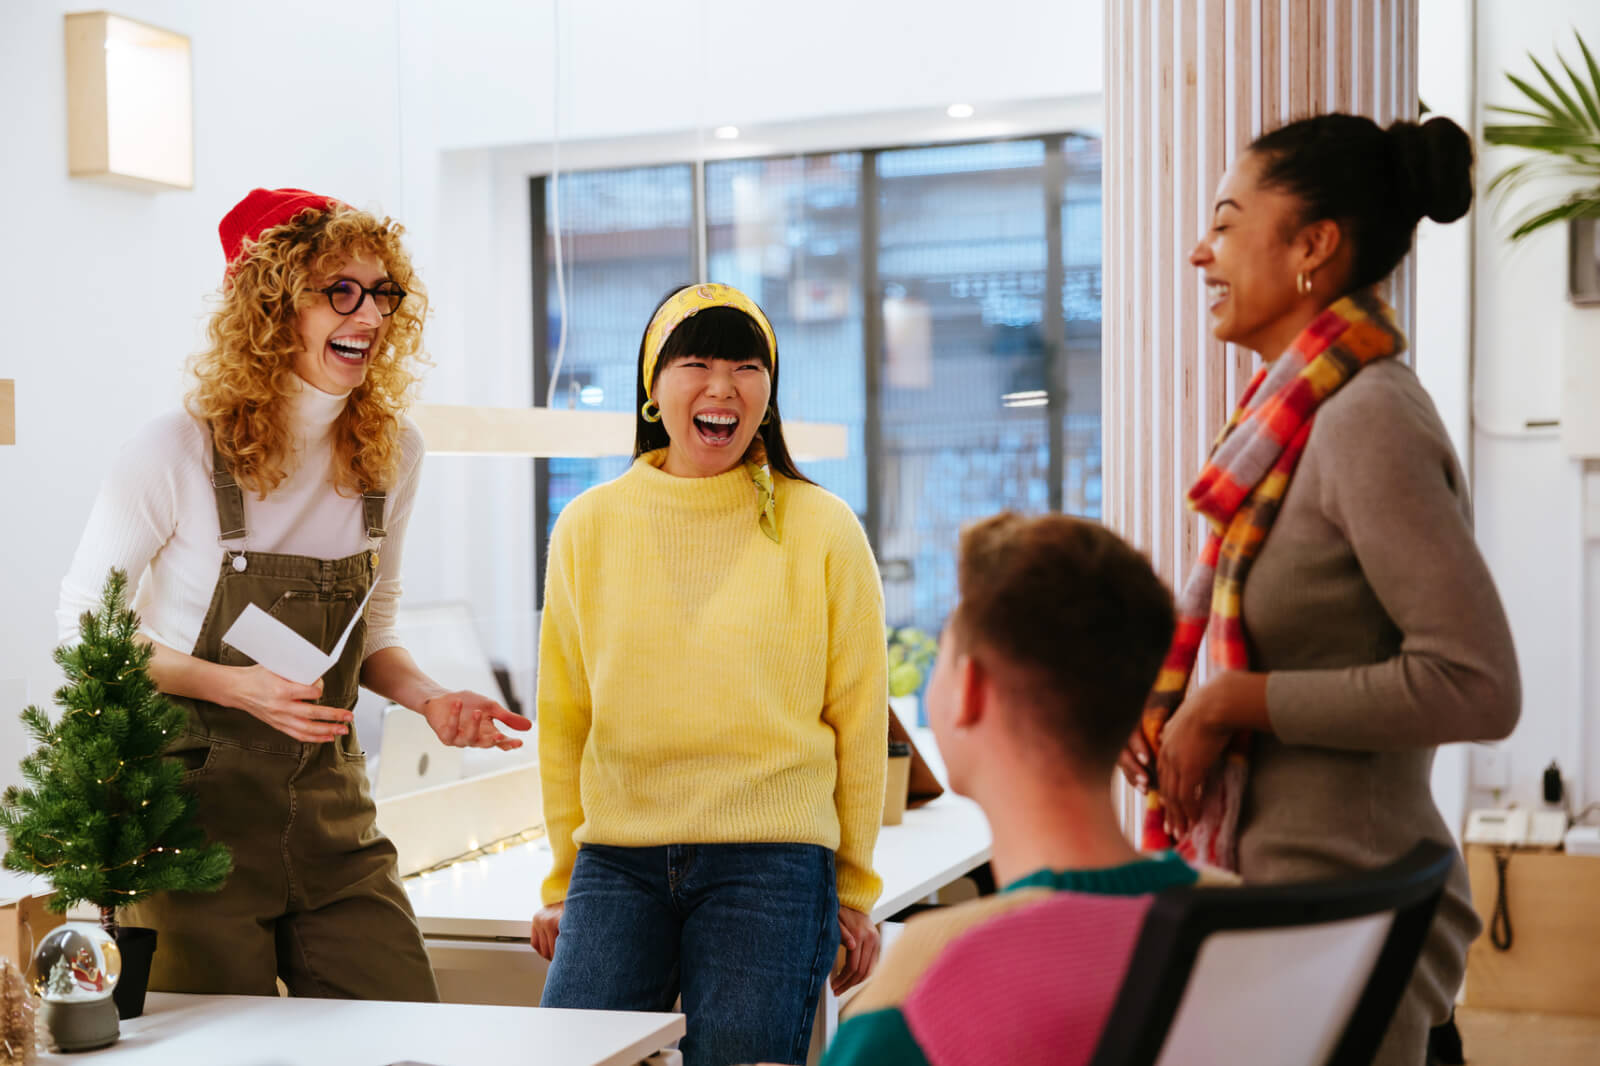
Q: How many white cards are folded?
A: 1